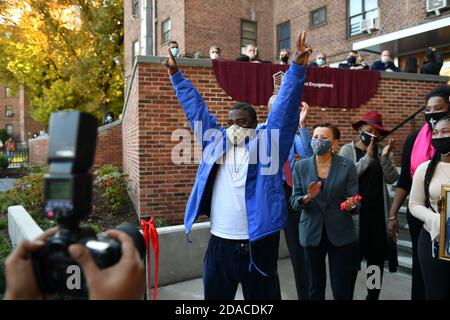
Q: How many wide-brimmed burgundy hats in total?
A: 1